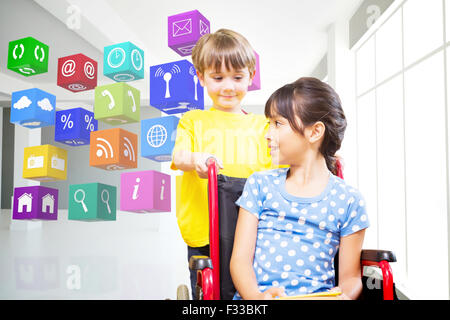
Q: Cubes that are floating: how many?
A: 15